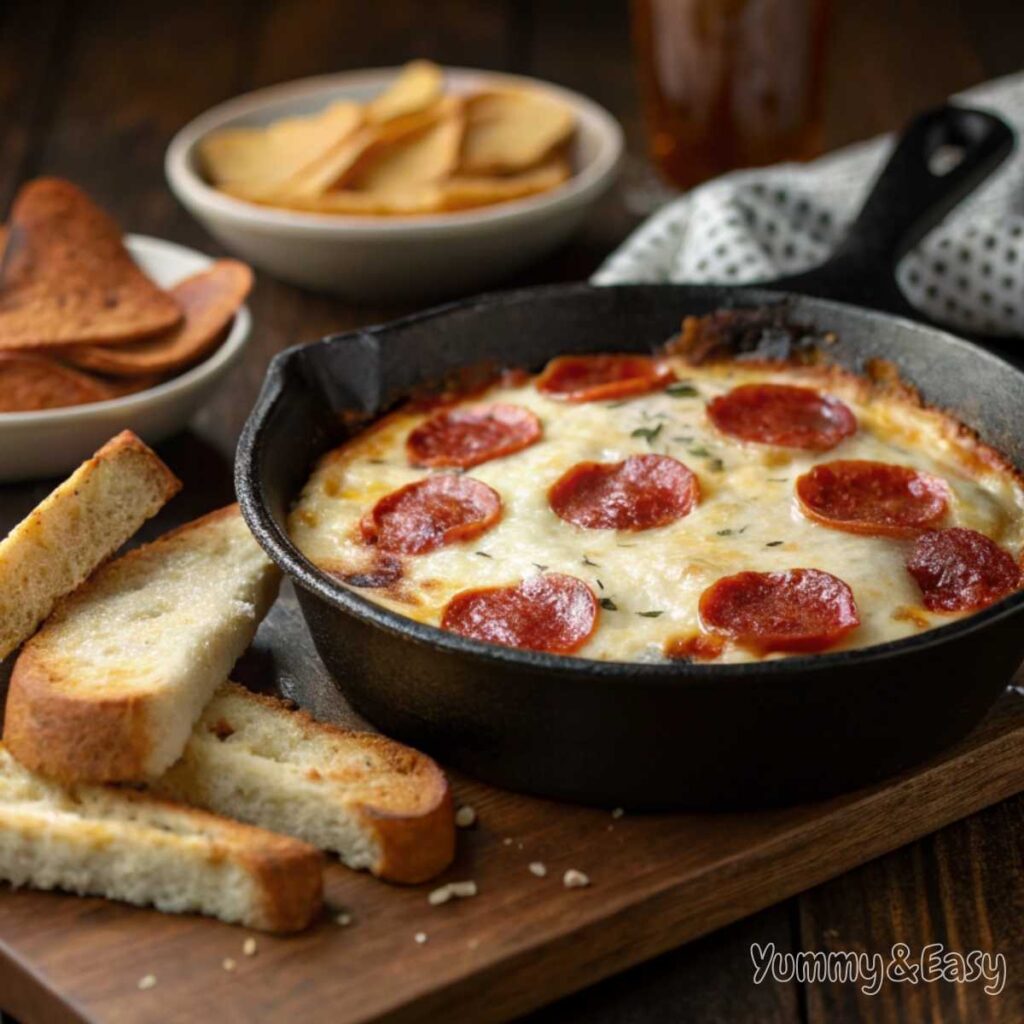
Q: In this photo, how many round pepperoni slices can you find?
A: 9